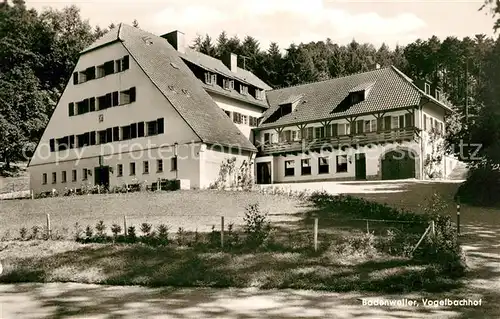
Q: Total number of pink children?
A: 0